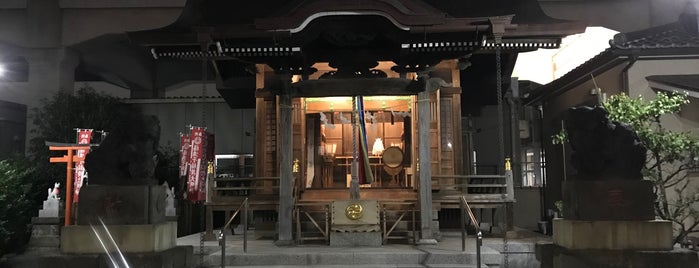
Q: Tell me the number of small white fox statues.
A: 2